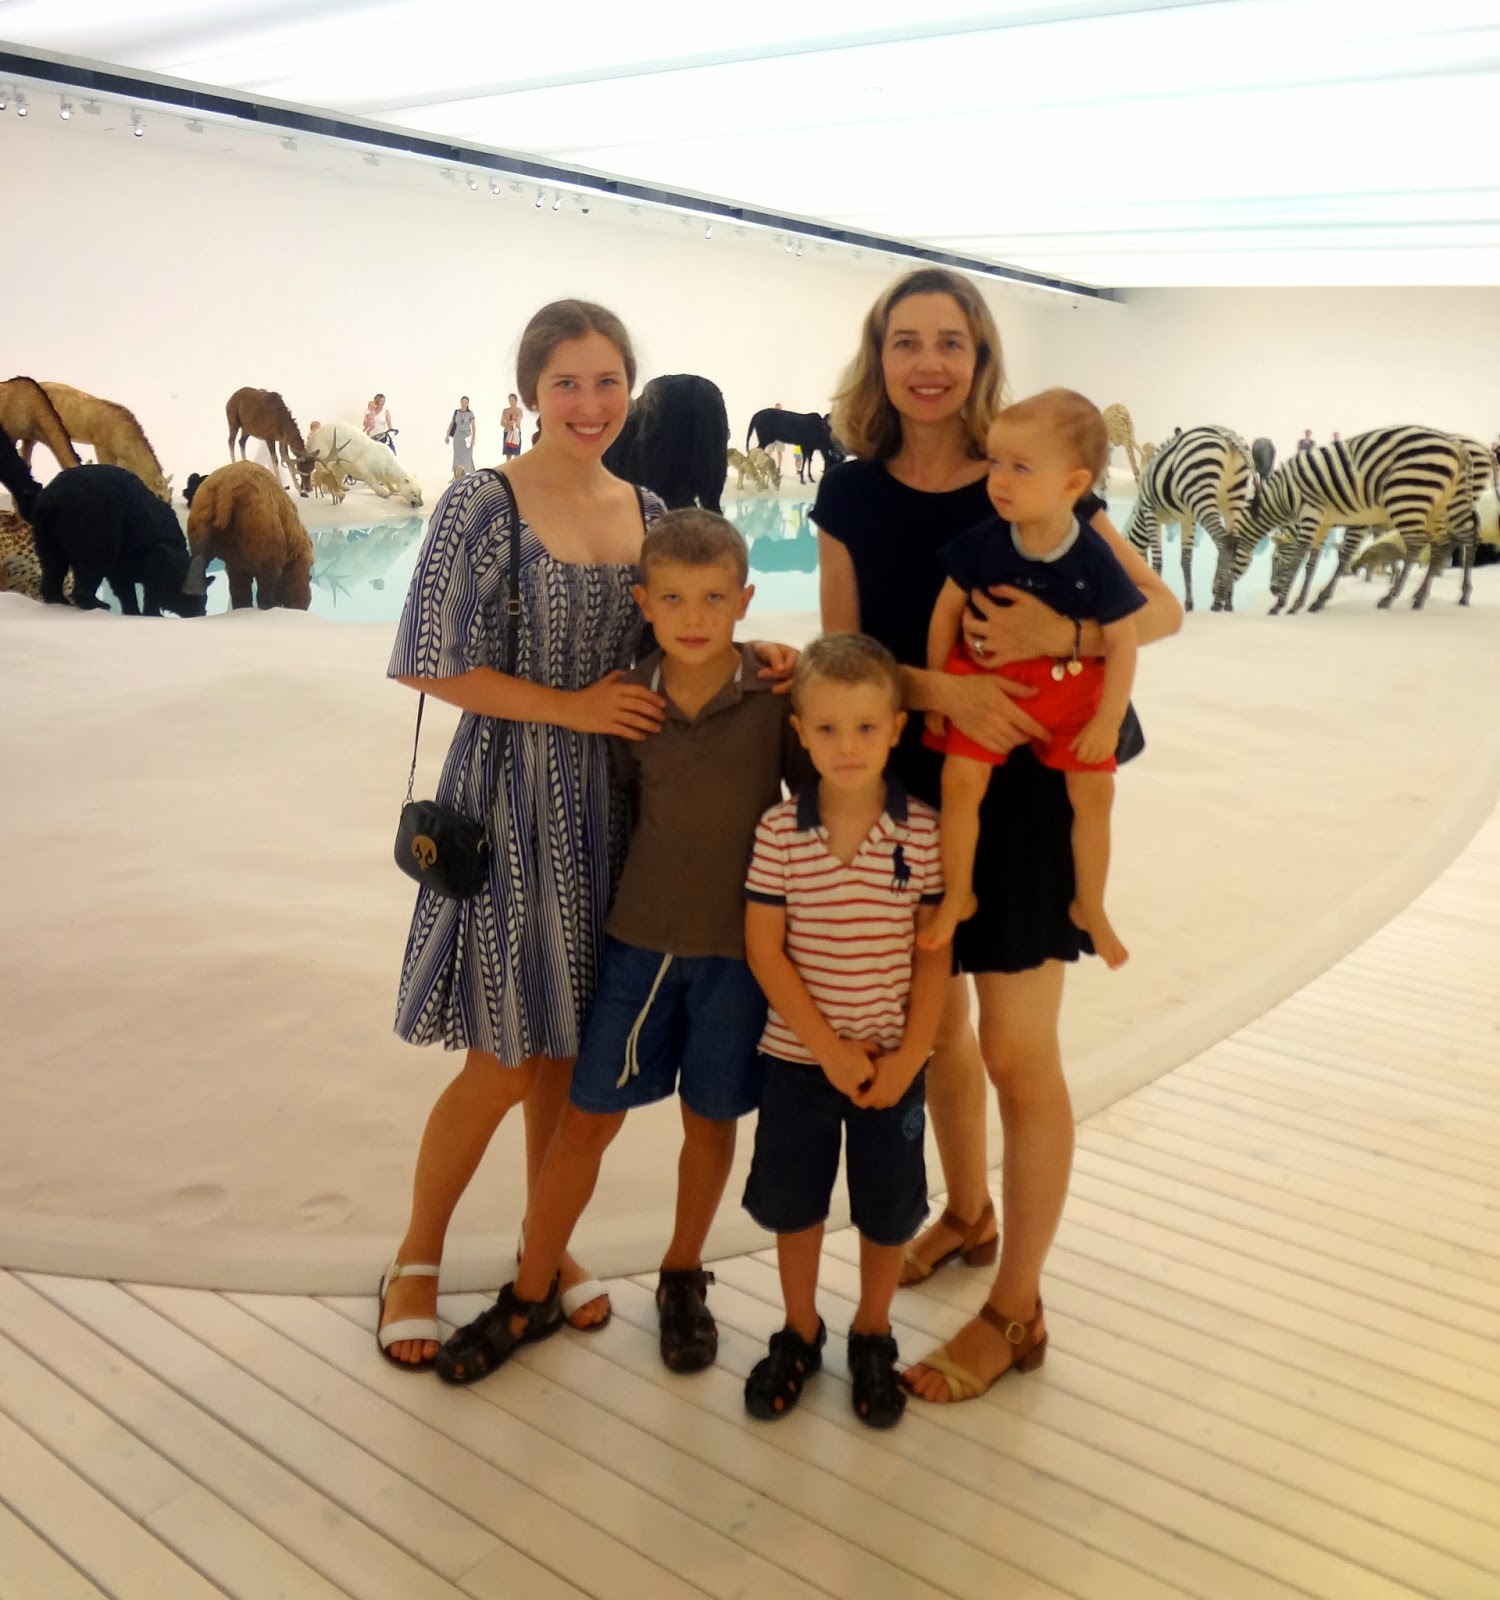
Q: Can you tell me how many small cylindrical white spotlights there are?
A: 11